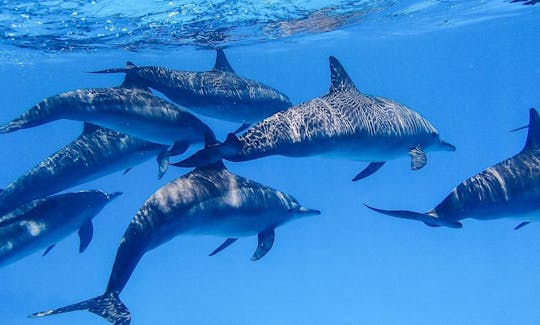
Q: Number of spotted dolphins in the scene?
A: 7